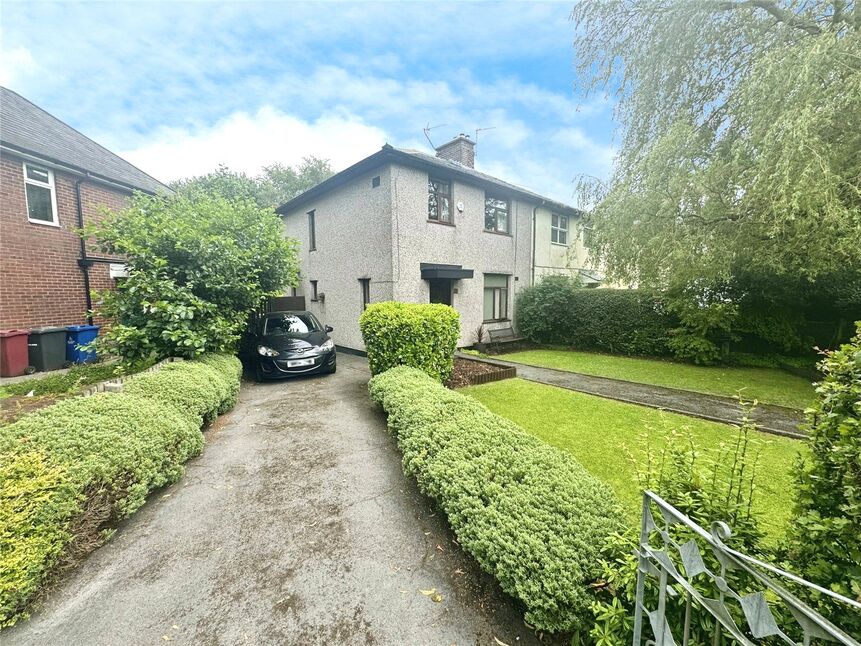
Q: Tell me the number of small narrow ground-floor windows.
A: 2